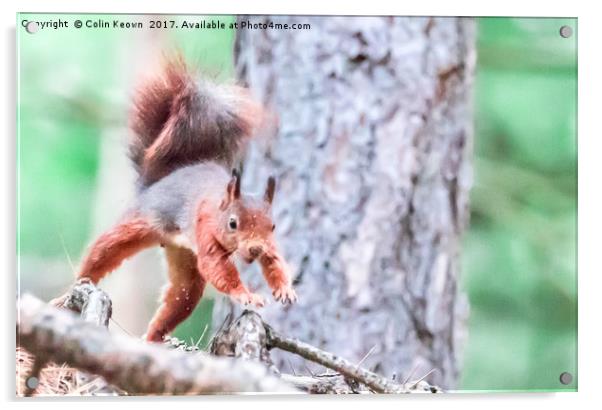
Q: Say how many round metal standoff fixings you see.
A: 4